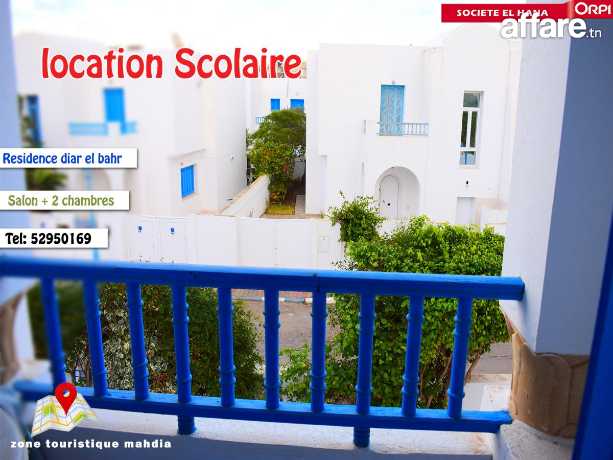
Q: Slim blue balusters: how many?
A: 10